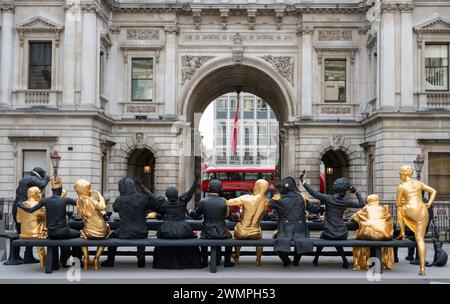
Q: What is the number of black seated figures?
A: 6